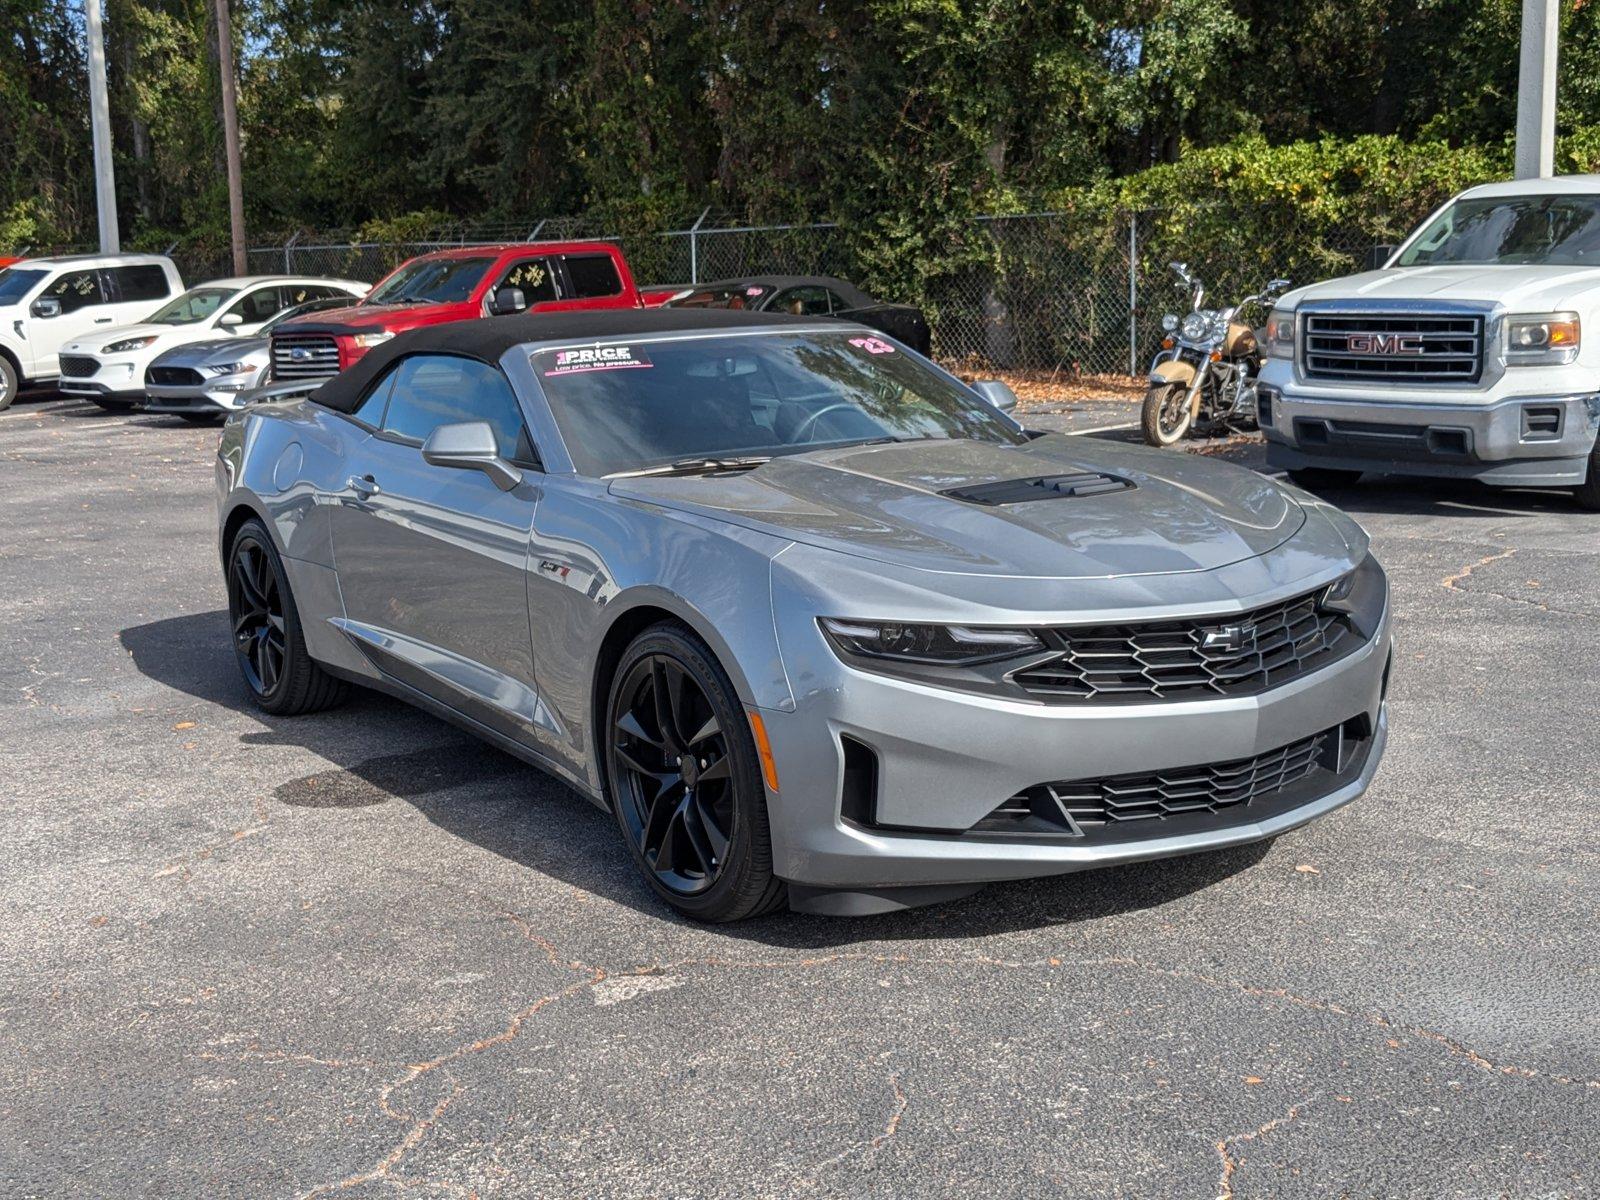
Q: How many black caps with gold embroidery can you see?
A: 0